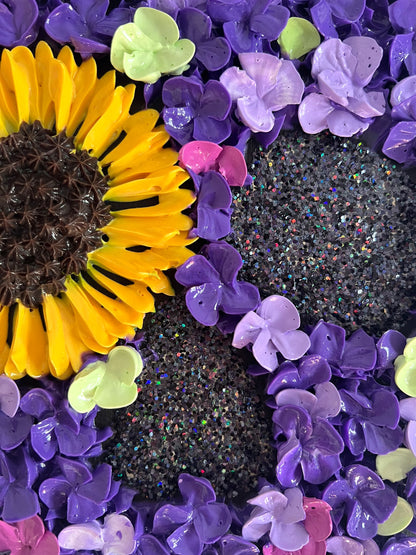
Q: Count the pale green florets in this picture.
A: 6